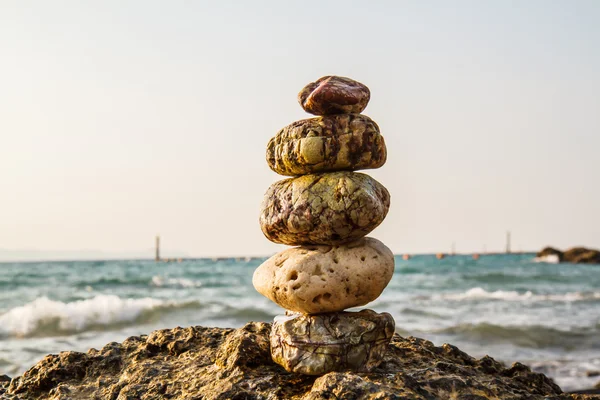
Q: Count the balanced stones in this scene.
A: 5